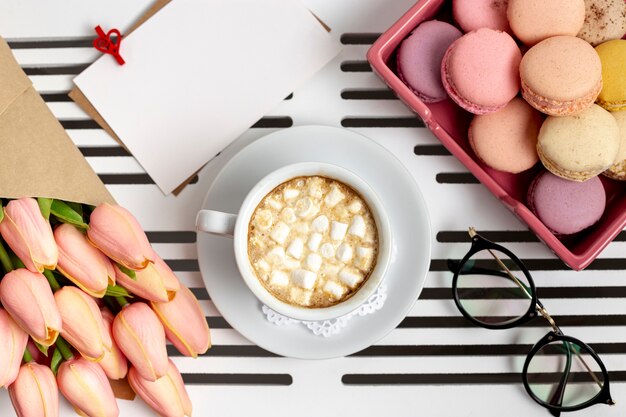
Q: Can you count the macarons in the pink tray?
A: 11